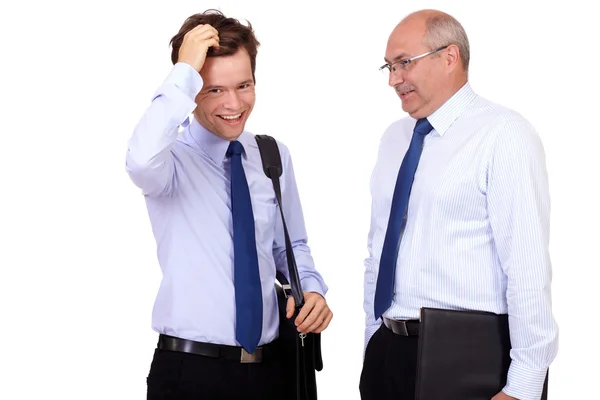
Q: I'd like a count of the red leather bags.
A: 0